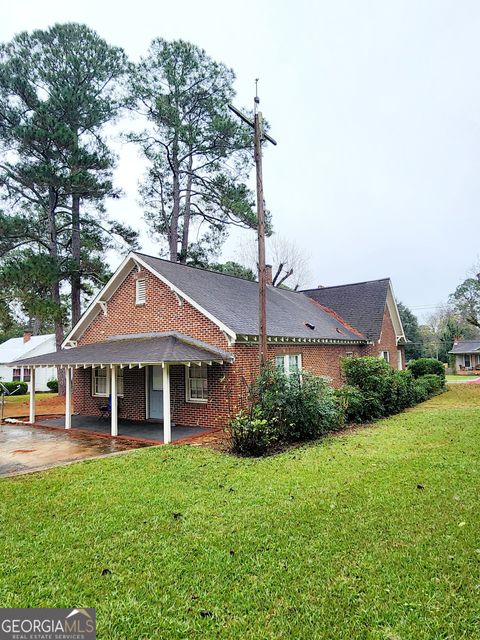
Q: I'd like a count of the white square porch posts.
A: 4